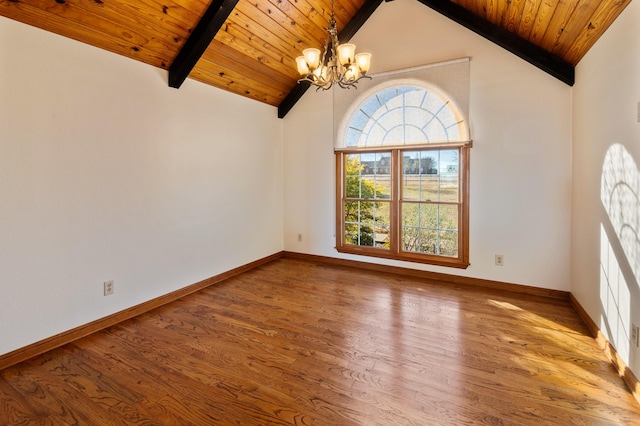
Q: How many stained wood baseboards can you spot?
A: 3